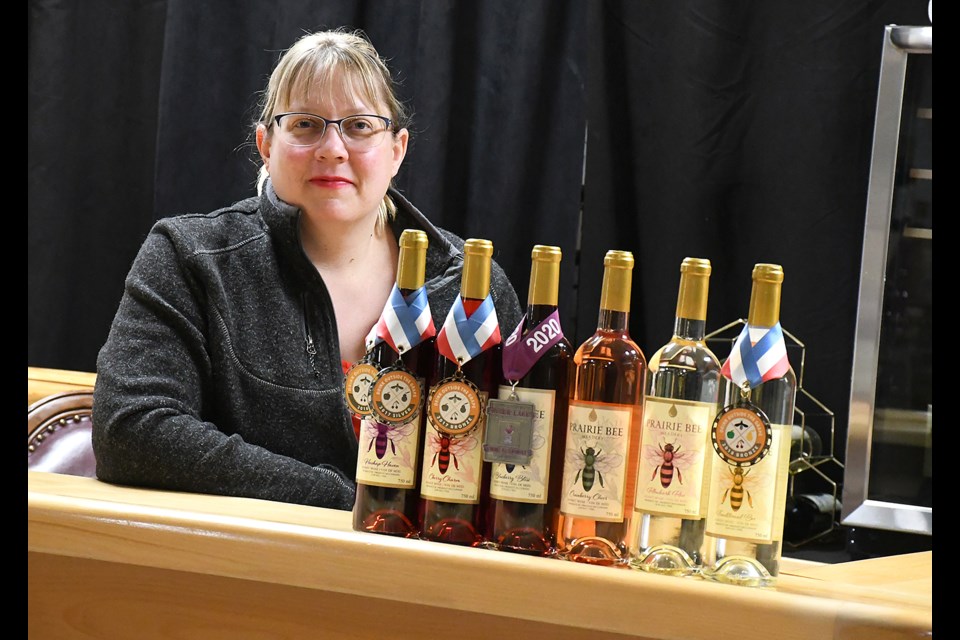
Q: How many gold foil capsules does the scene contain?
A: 6